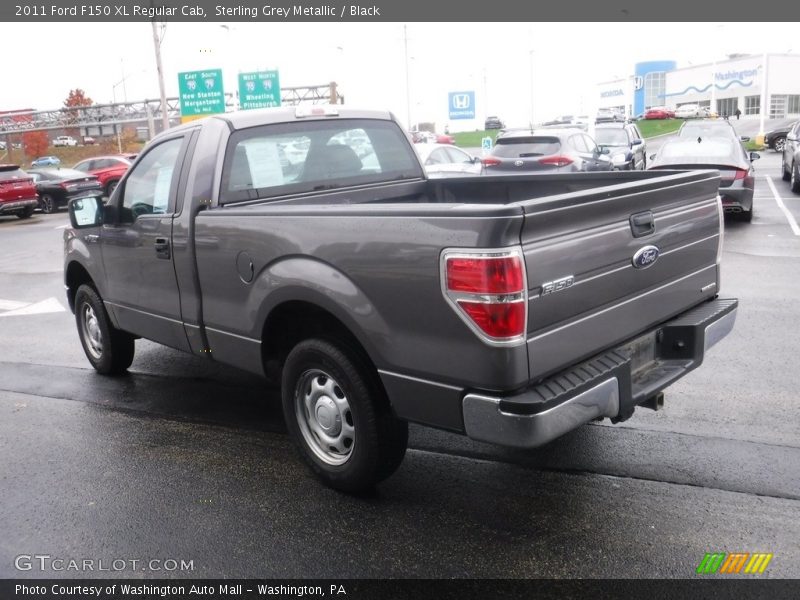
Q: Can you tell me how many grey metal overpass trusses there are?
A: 1